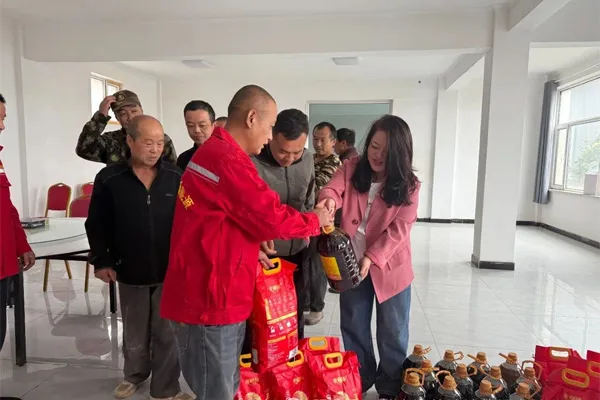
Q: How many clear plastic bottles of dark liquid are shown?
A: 13